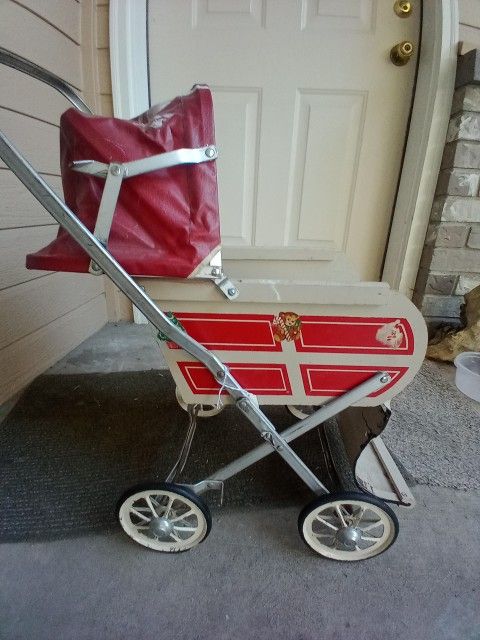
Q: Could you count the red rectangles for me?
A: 4